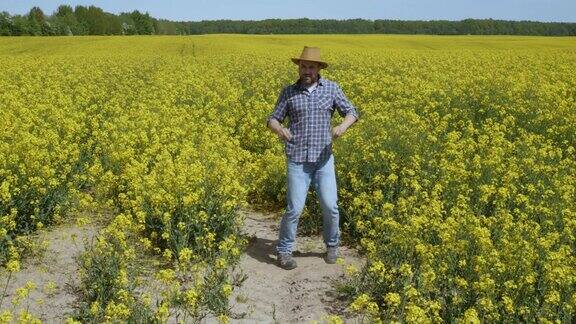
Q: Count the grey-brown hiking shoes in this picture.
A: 2